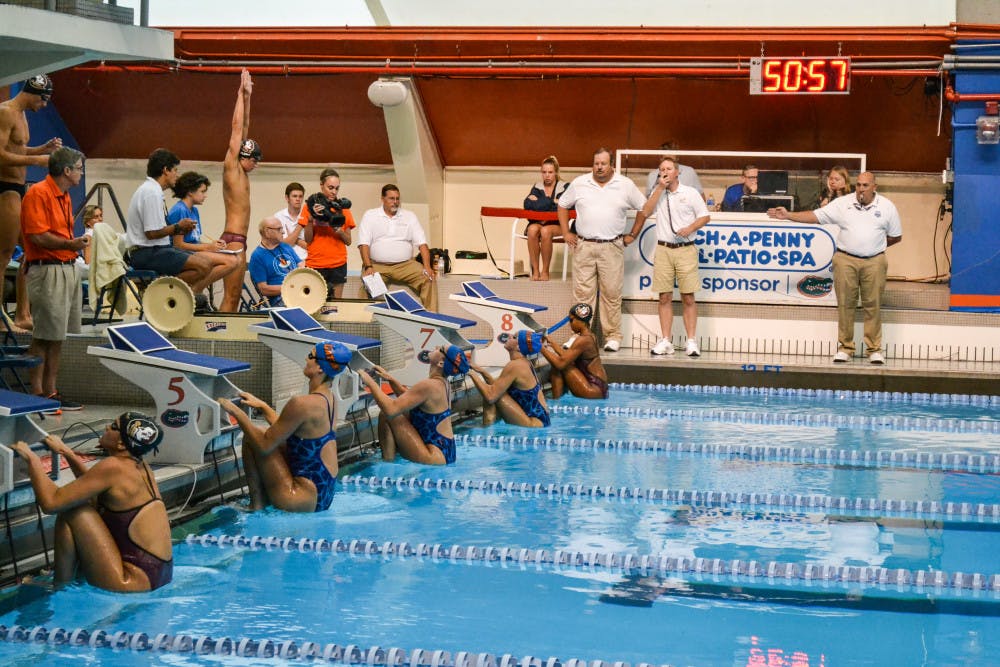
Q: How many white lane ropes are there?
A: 6